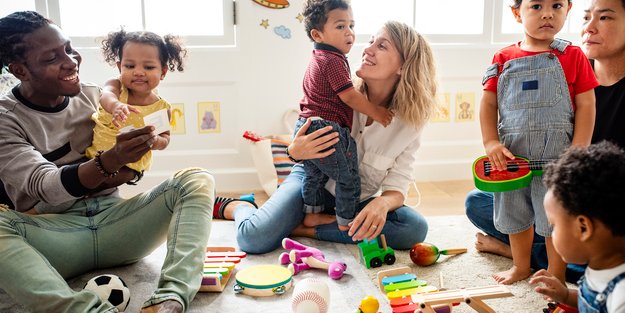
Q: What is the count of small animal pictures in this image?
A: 4